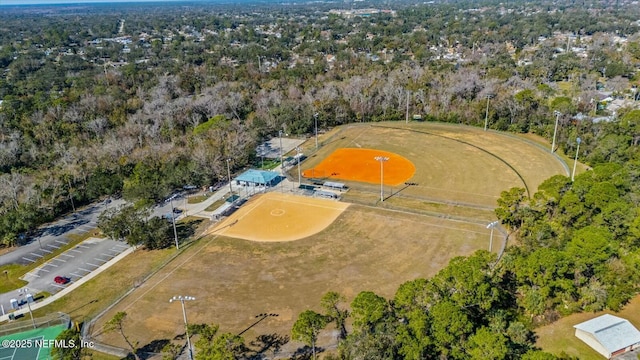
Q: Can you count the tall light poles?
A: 13